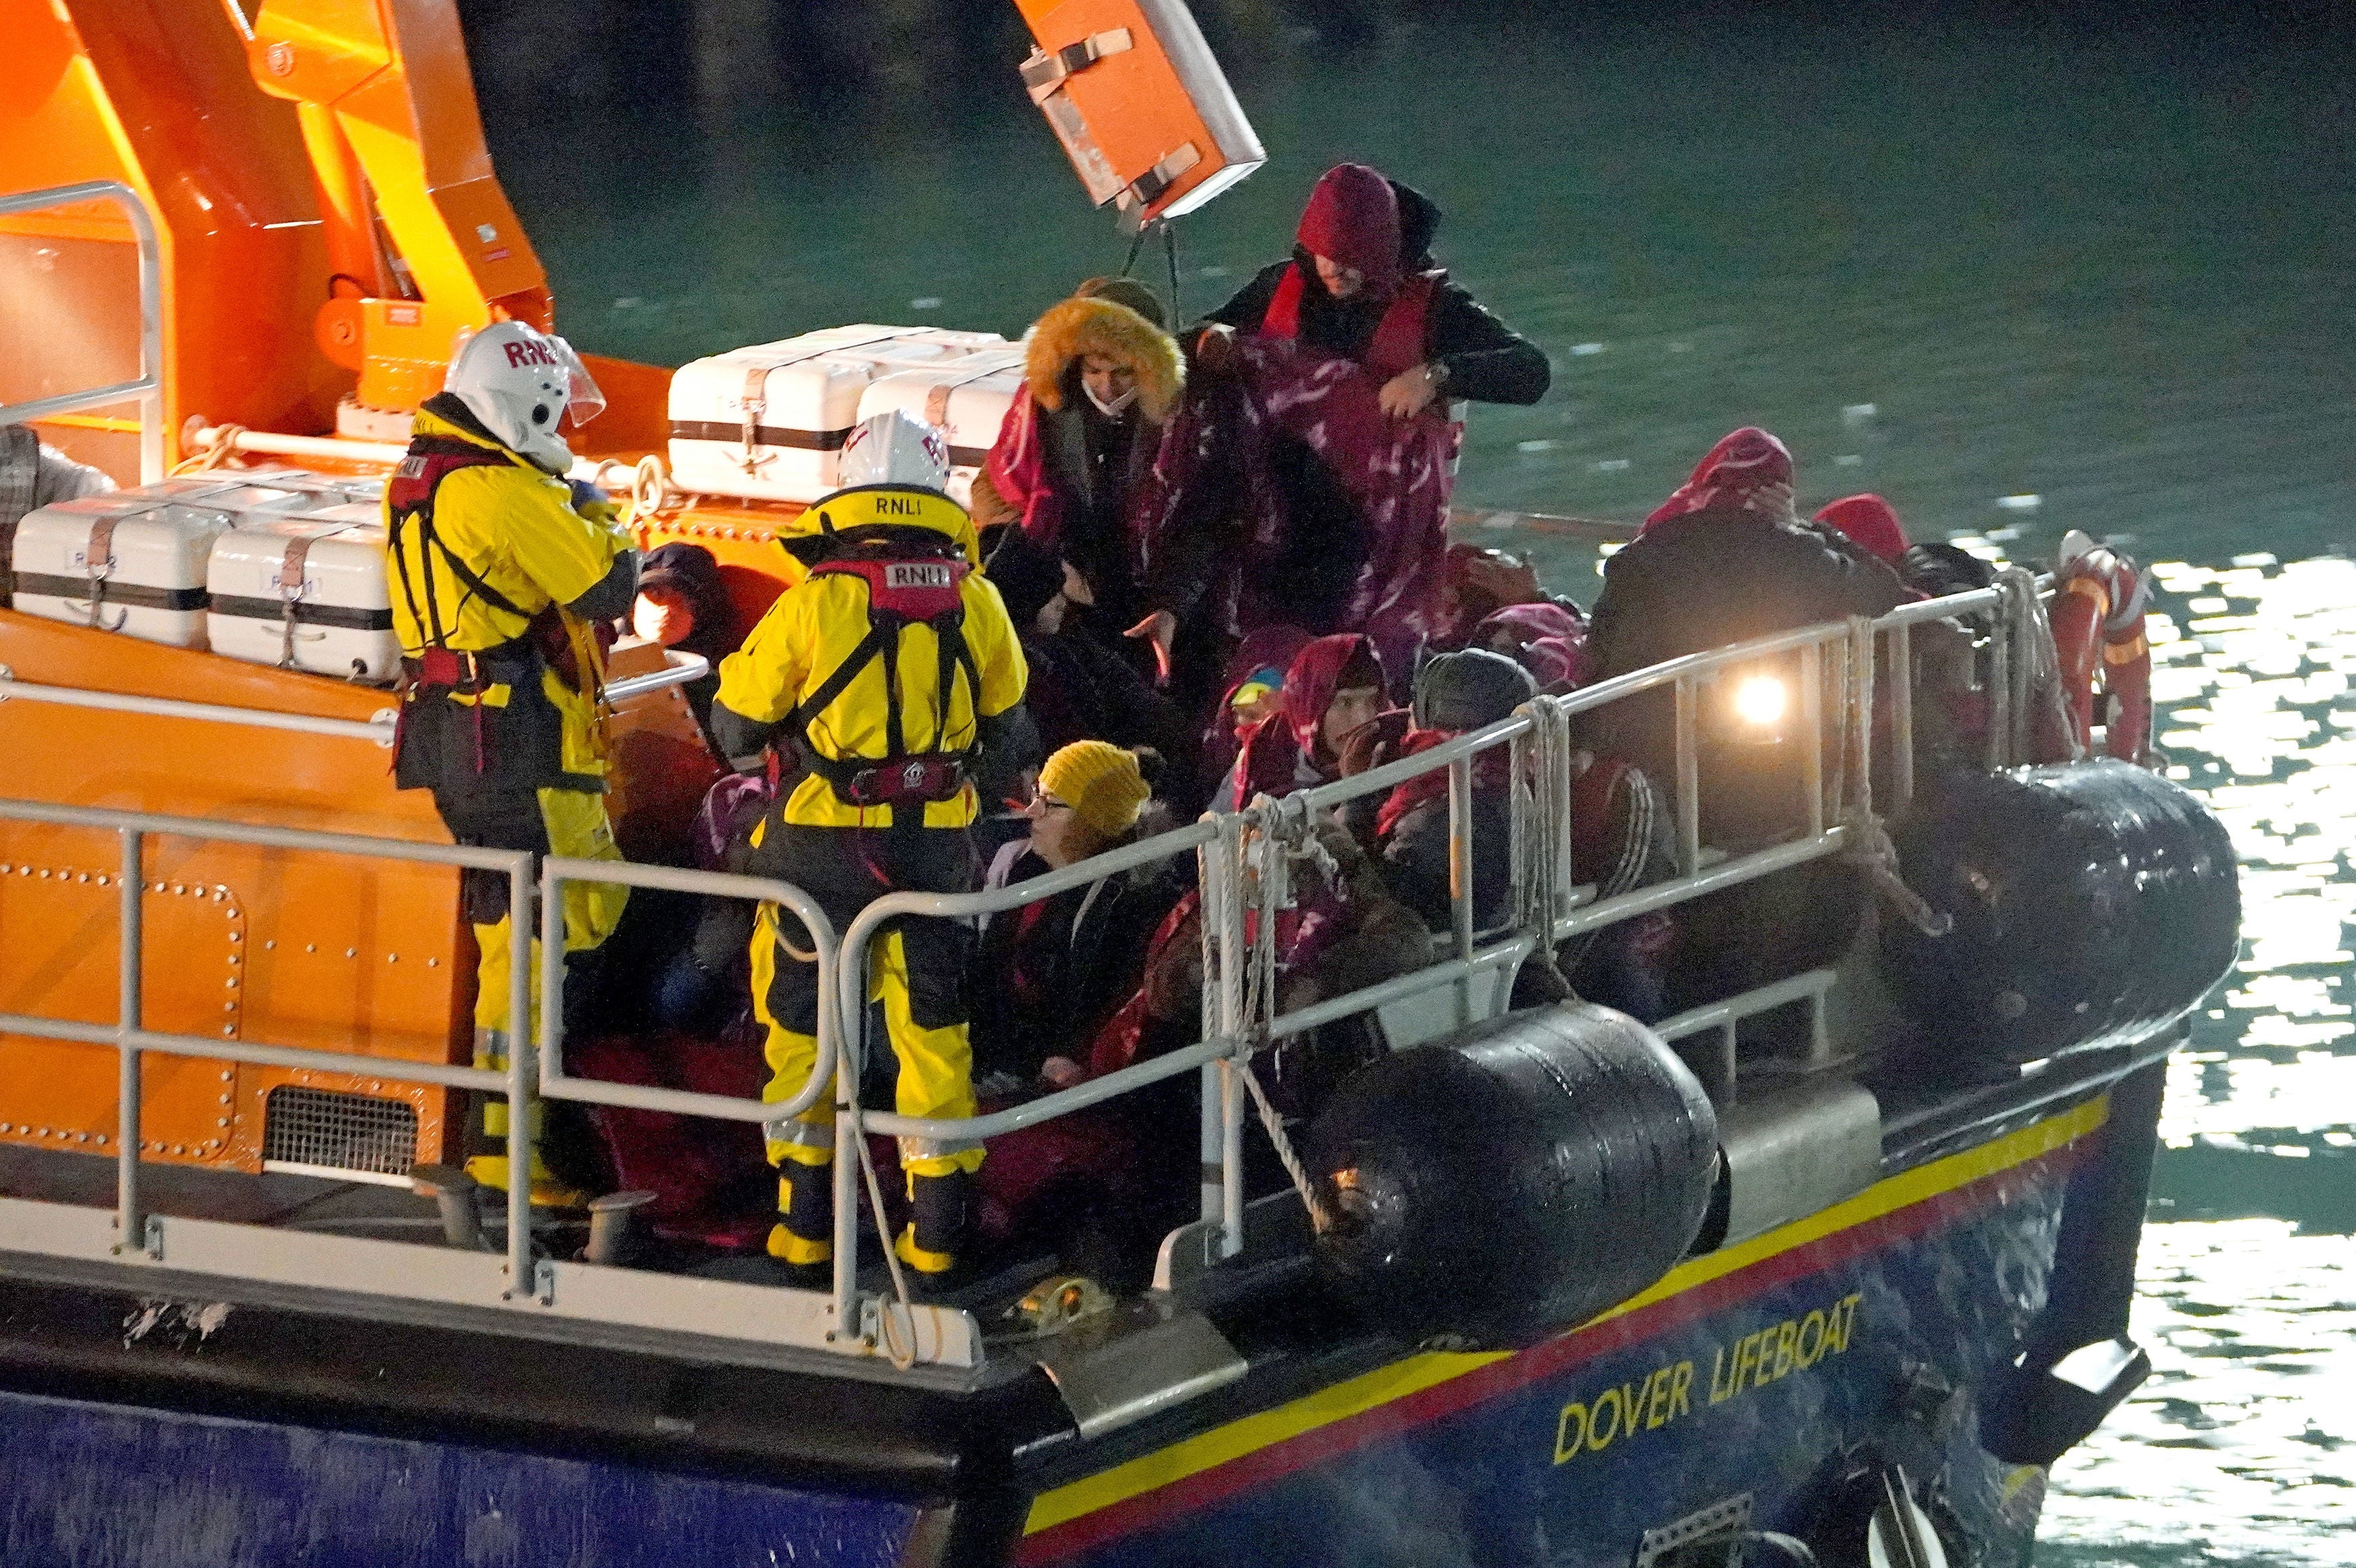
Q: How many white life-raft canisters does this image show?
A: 4